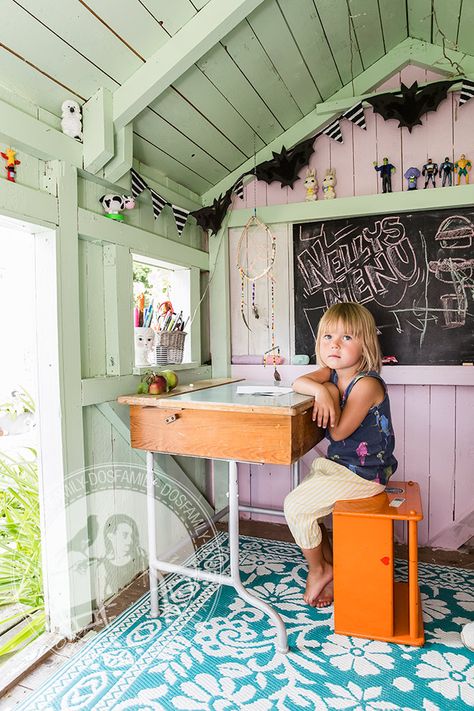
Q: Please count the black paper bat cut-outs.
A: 3